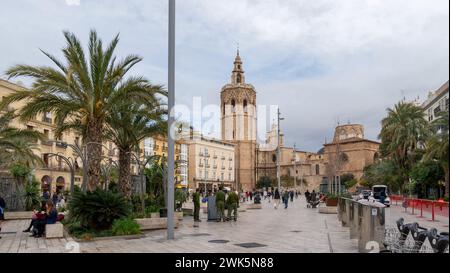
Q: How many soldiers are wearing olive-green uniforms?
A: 3